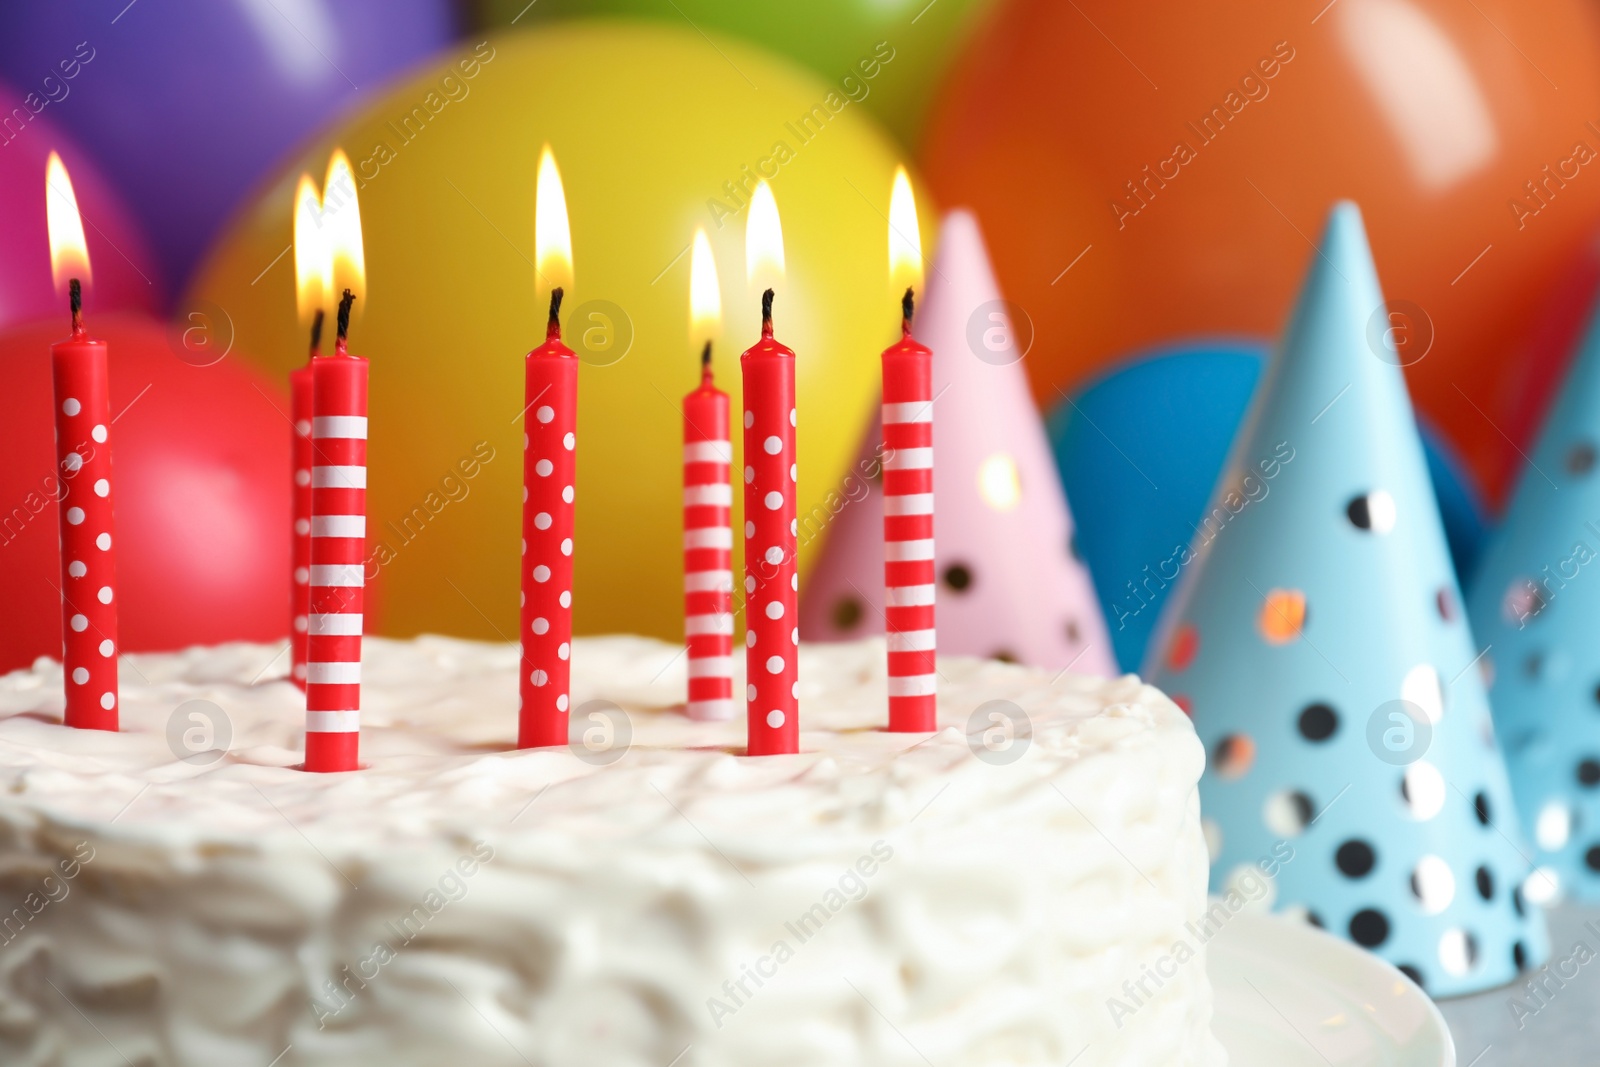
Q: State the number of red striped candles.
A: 3